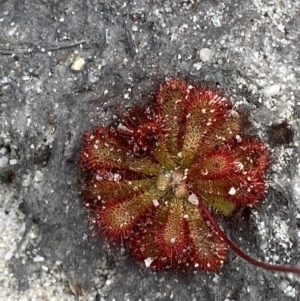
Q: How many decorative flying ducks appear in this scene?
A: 0